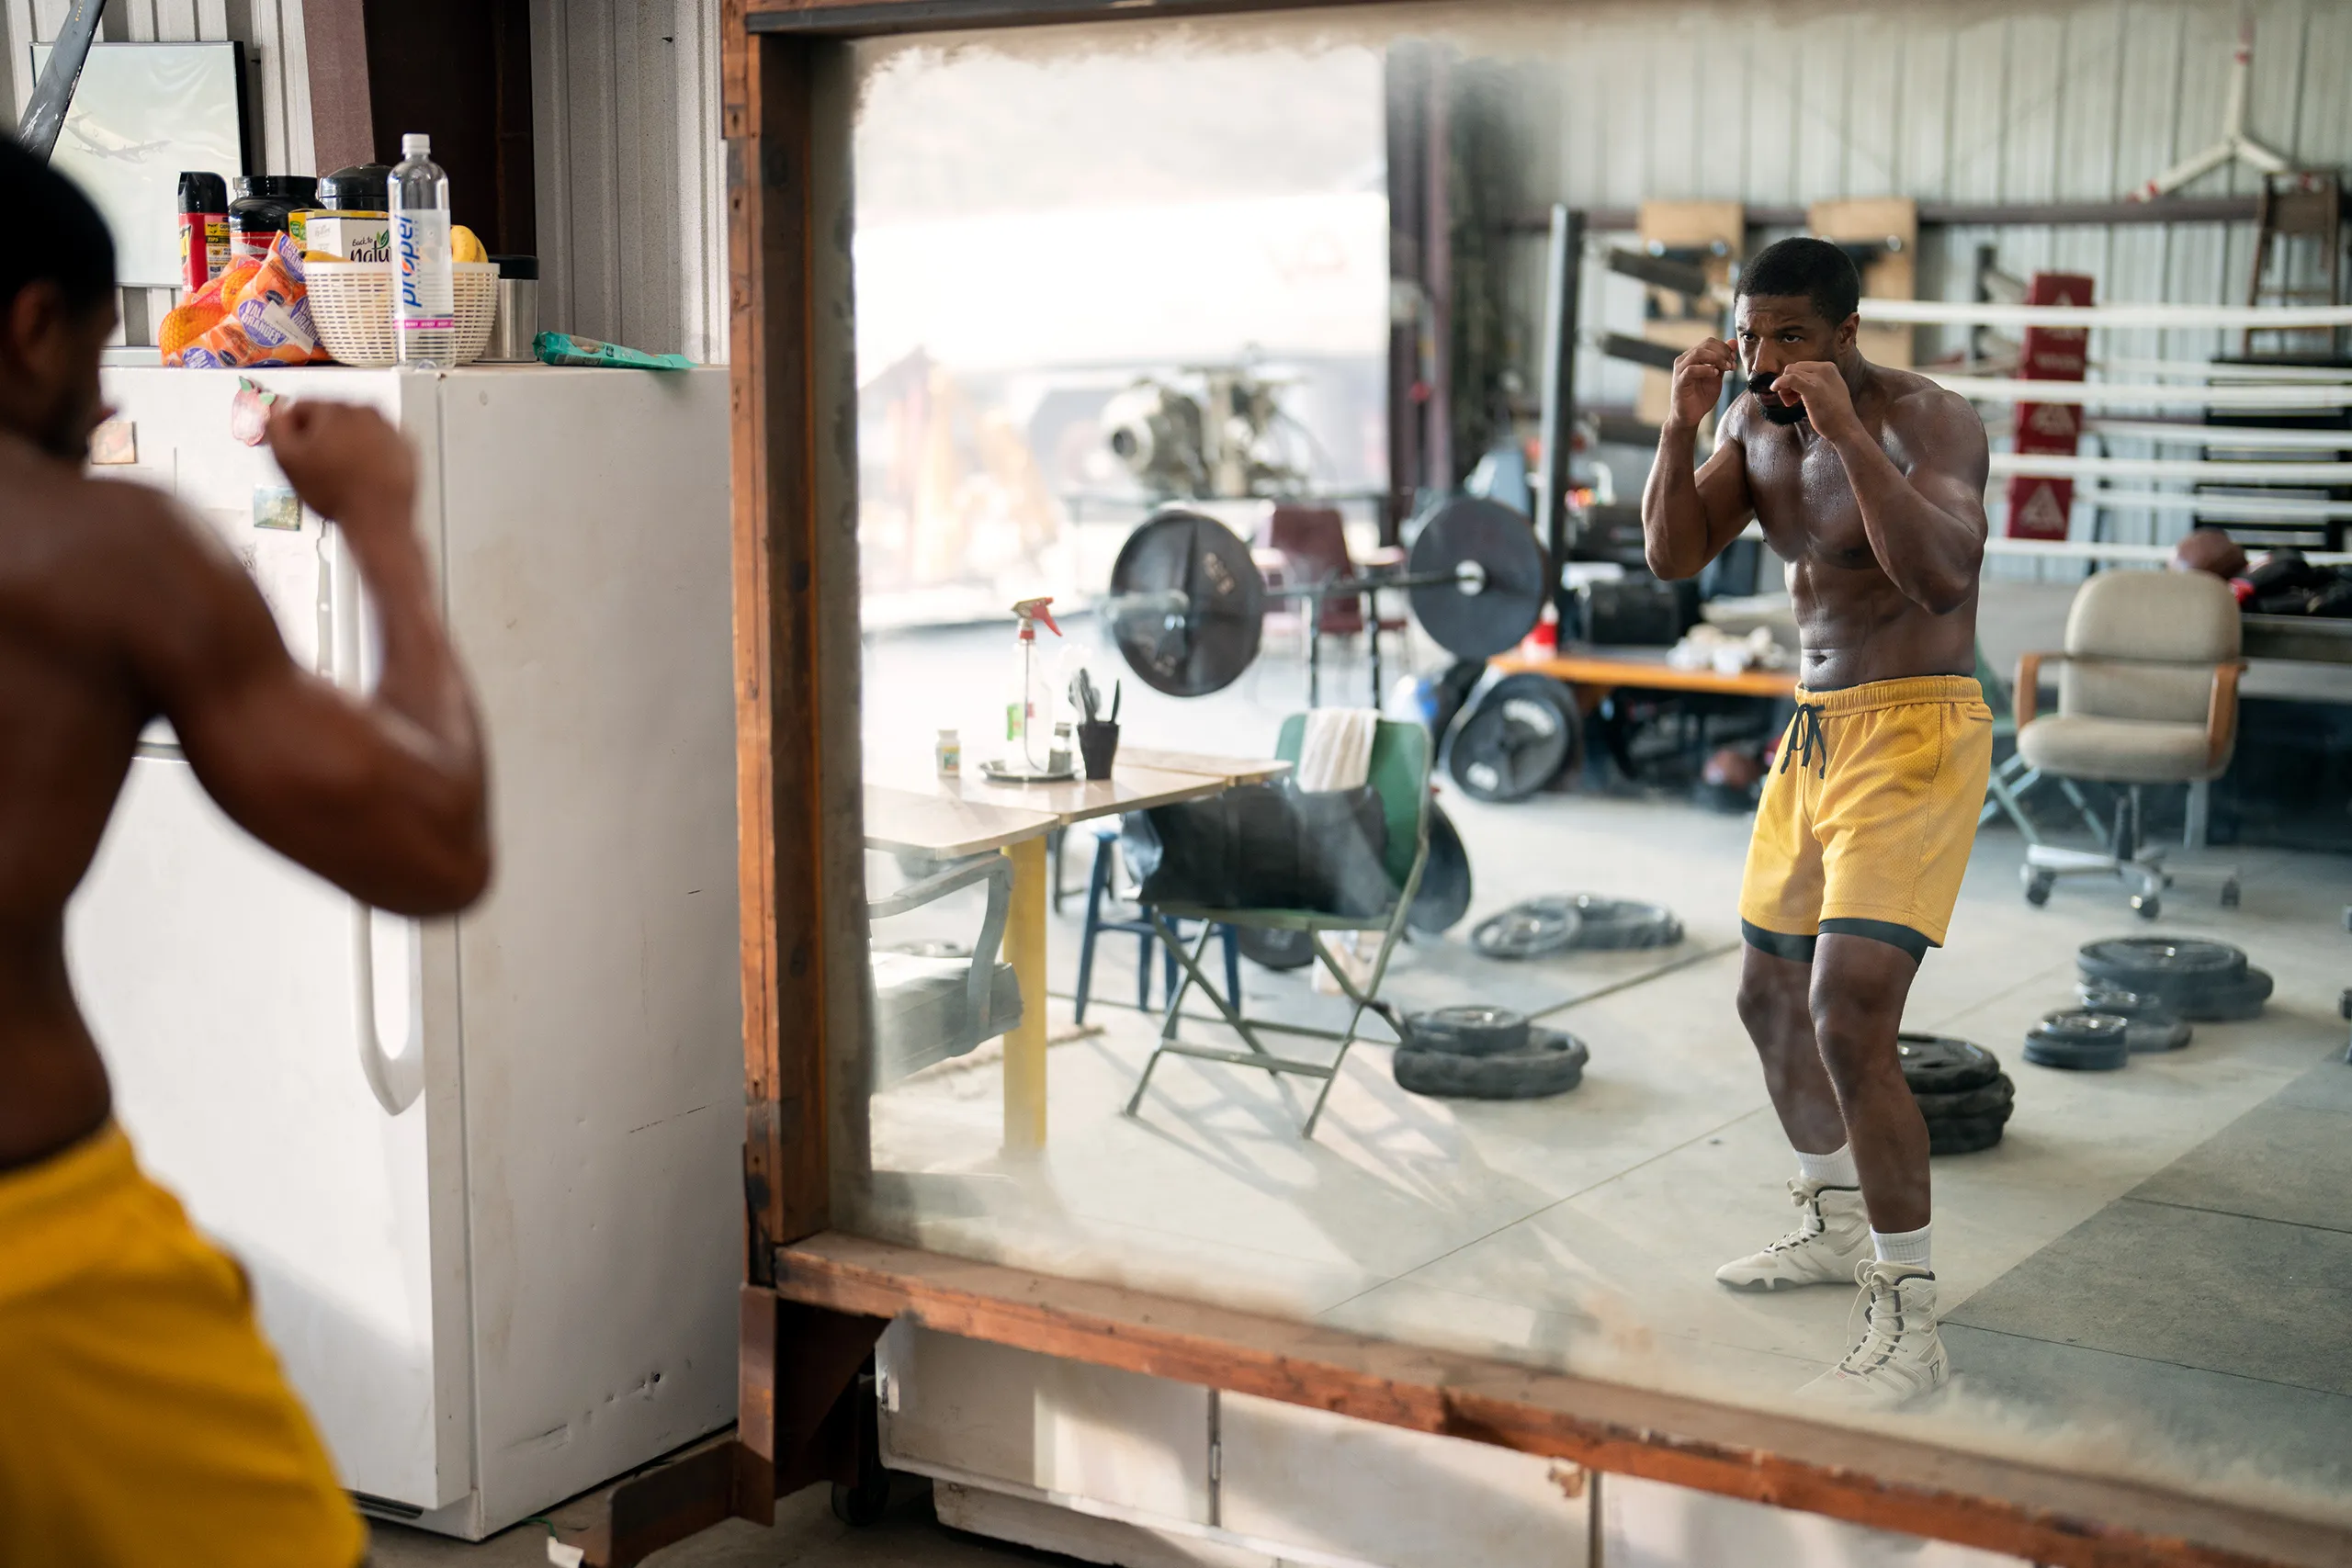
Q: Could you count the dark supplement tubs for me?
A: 2